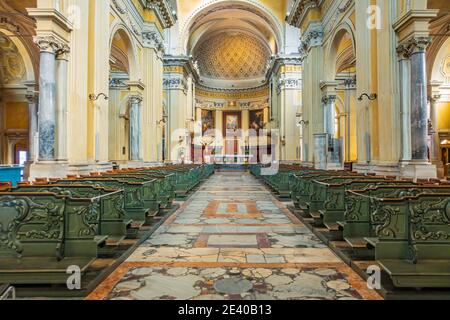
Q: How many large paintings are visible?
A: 3